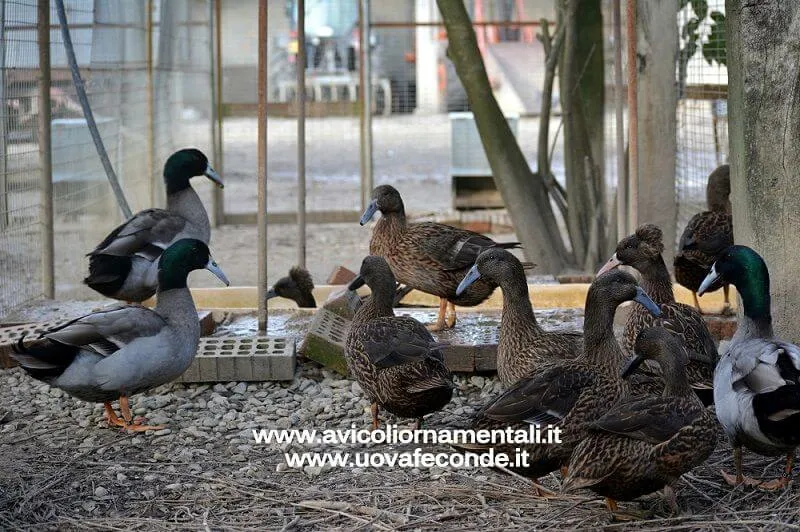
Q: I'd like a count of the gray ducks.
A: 3